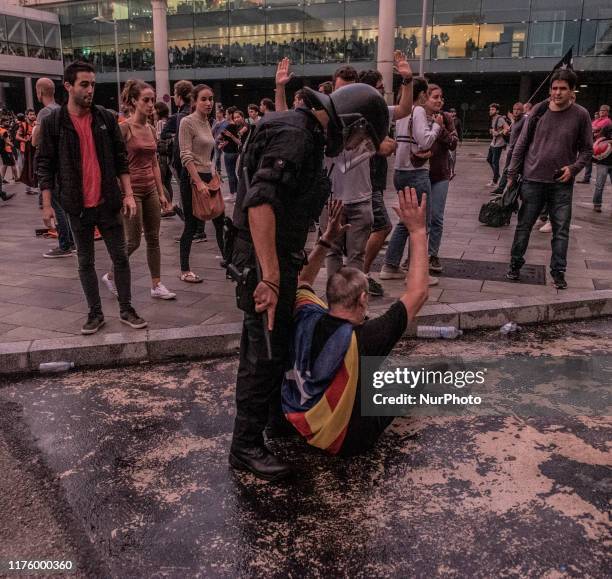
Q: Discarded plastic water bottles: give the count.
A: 3